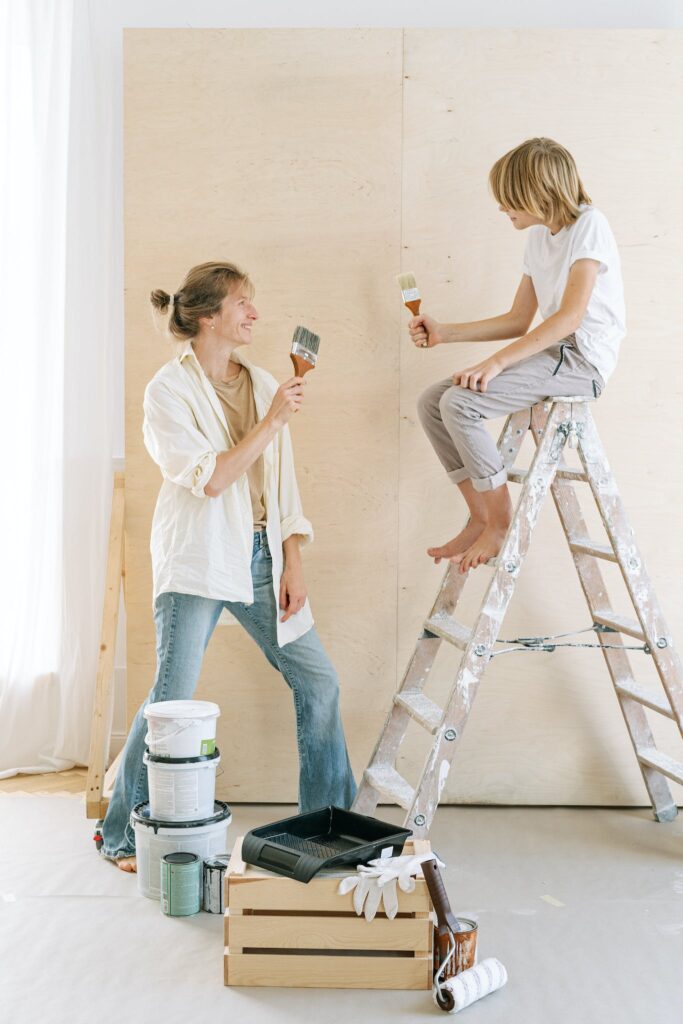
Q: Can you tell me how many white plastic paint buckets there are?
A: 3